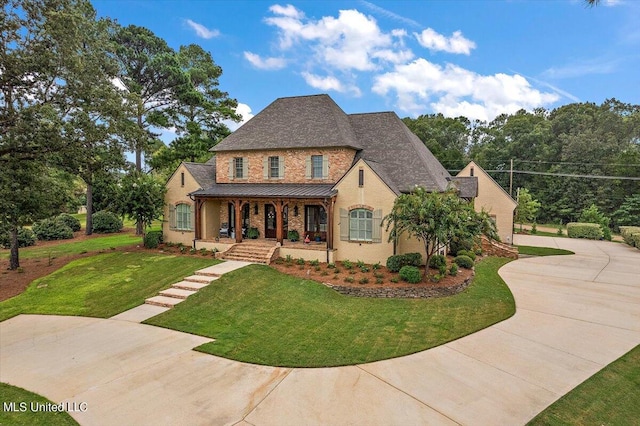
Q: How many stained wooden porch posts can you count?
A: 4